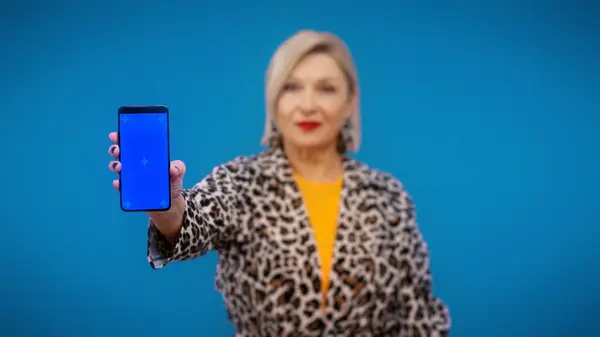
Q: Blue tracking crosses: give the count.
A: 5